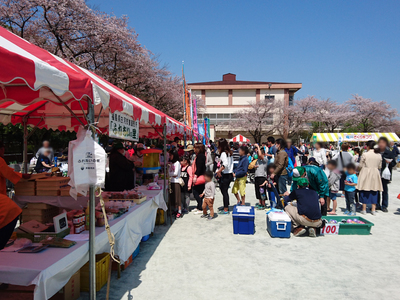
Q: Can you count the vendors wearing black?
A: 1